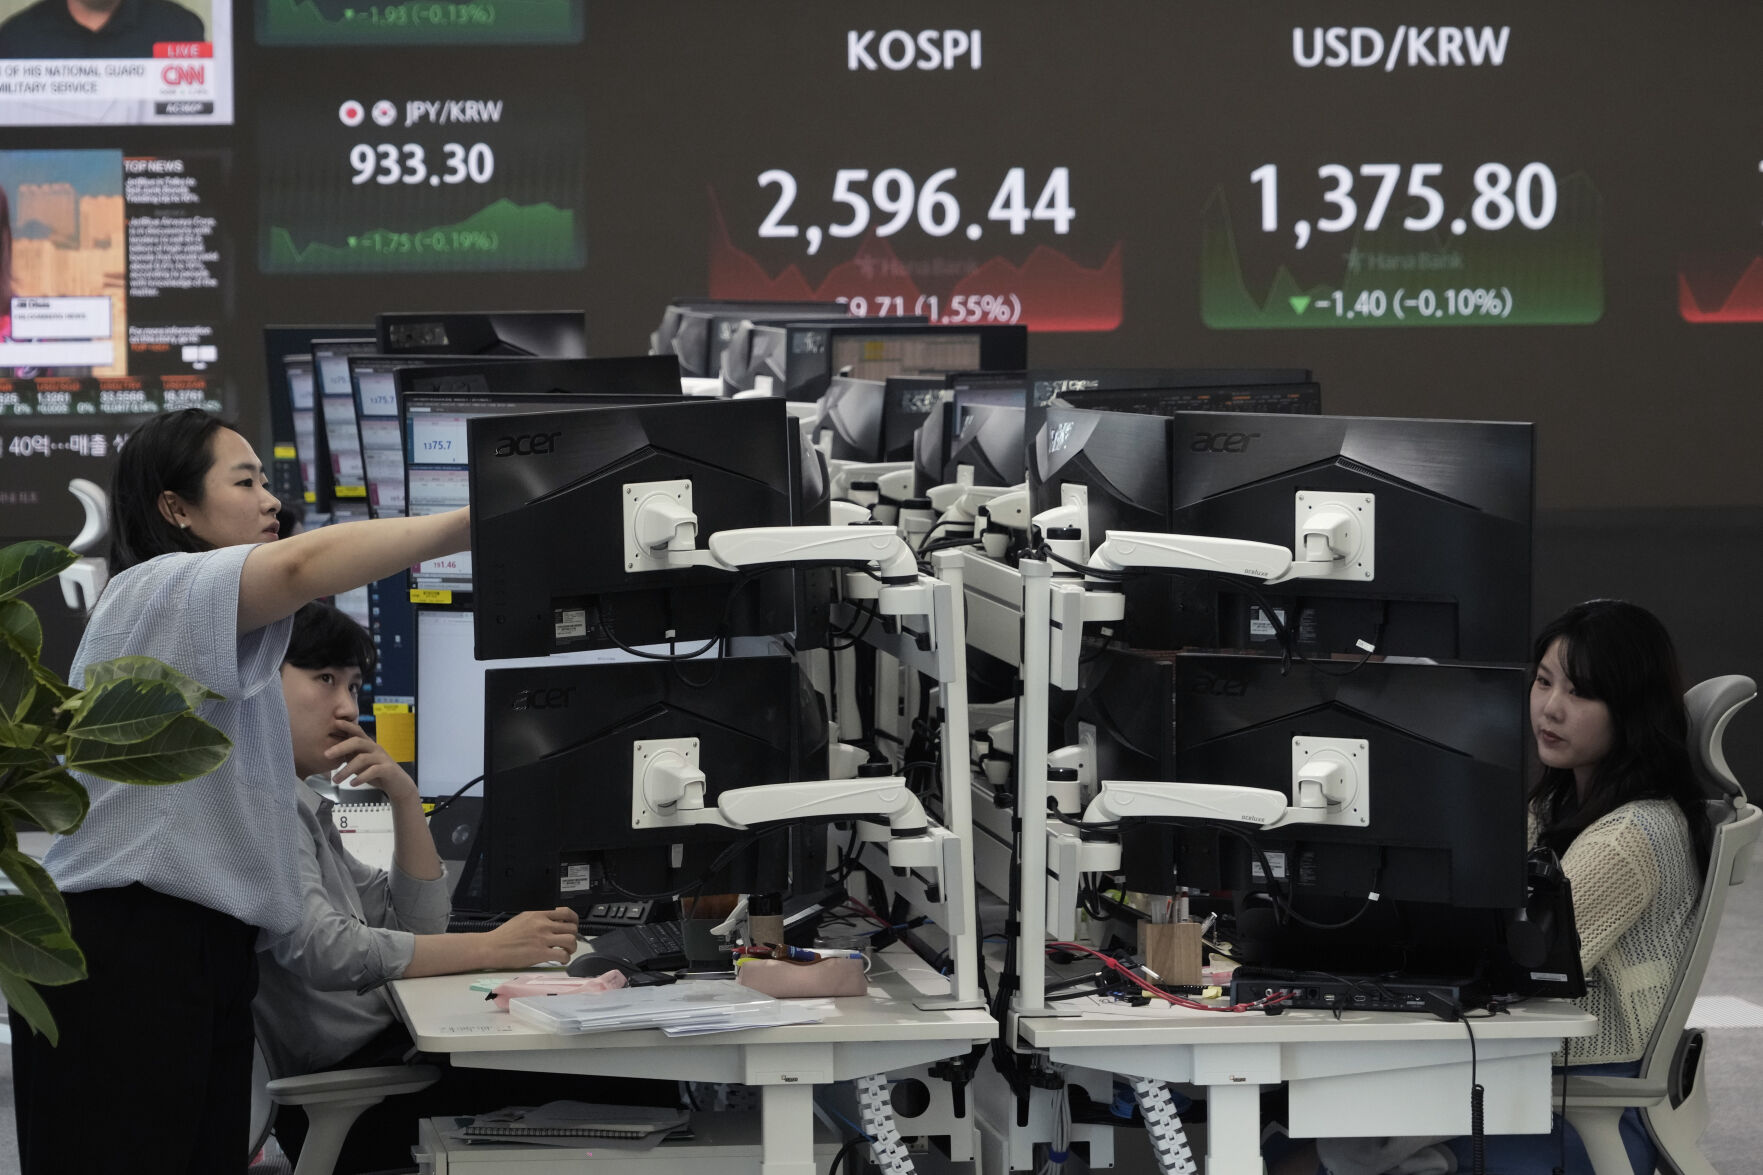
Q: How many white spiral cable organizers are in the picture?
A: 2